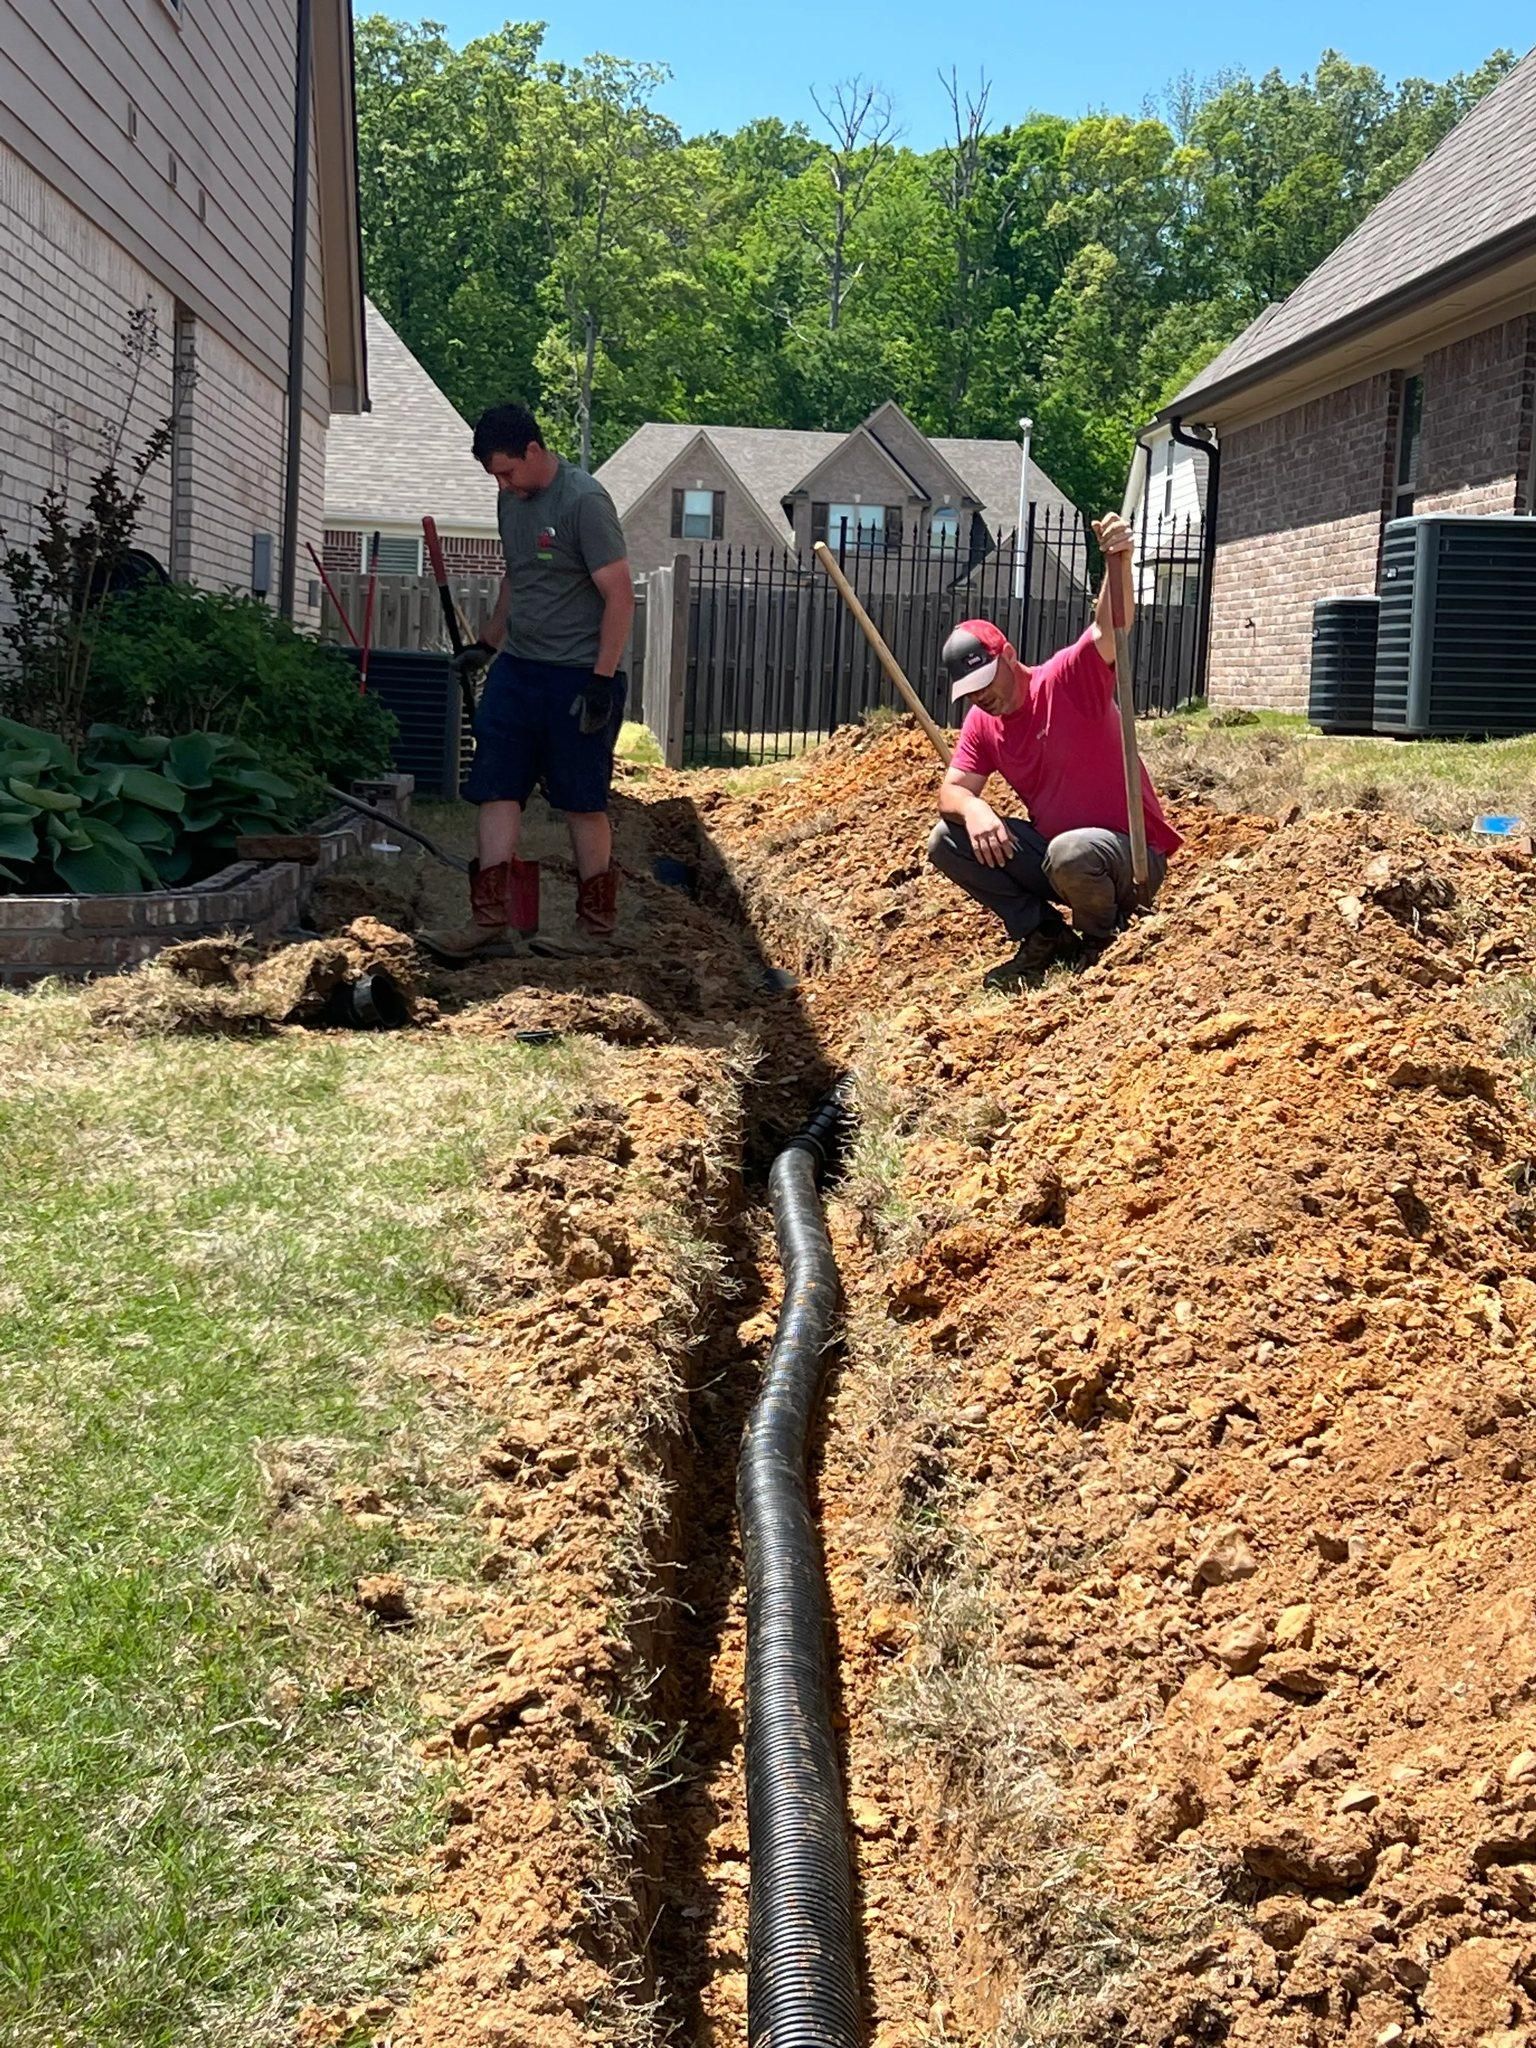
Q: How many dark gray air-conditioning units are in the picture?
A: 3